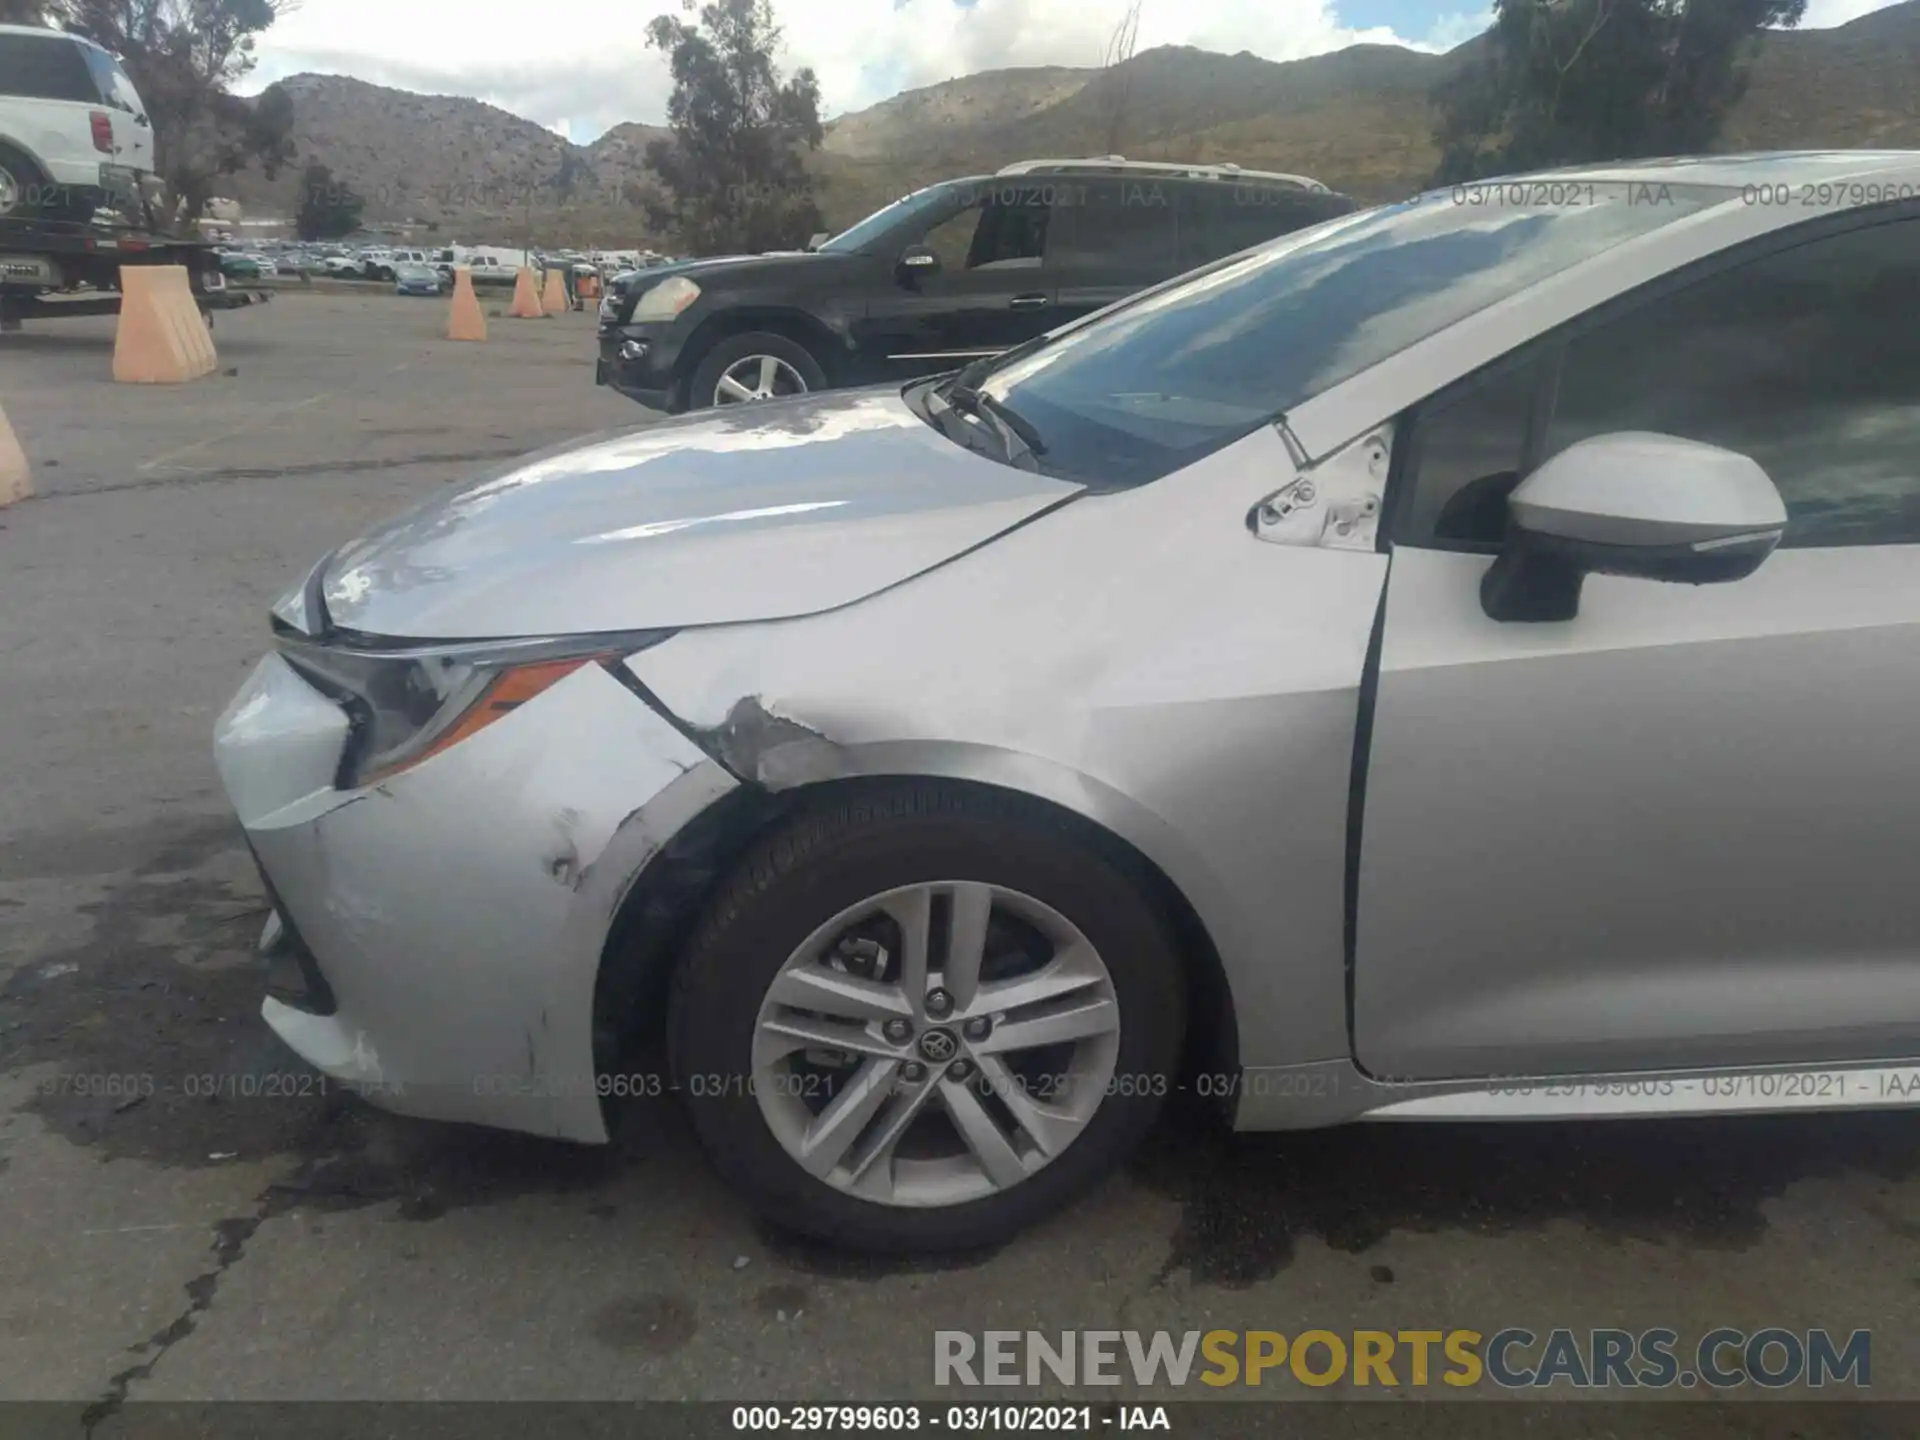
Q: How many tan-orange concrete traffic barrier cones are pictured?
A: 5